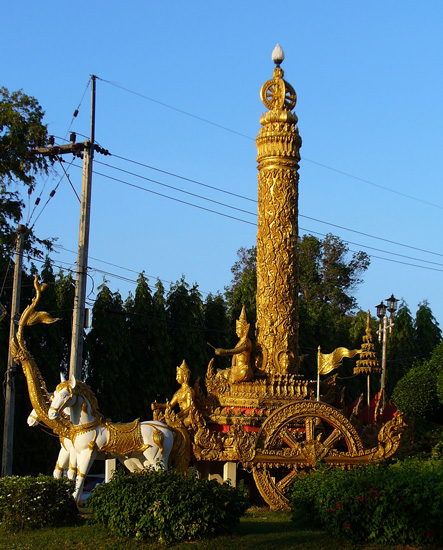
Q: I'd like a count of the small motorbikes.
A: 0